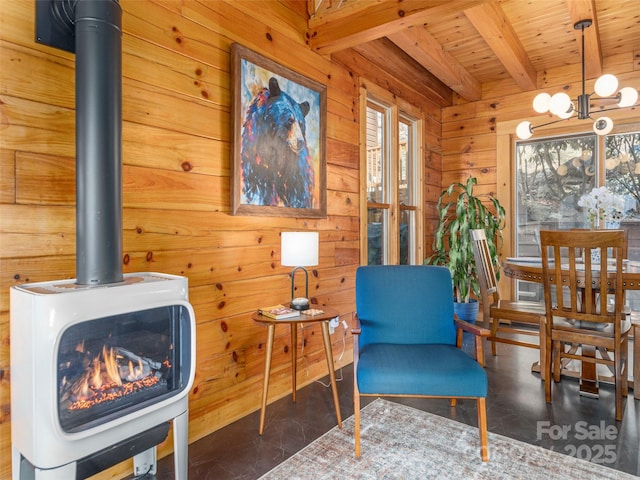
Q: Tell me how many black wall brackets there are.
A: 1